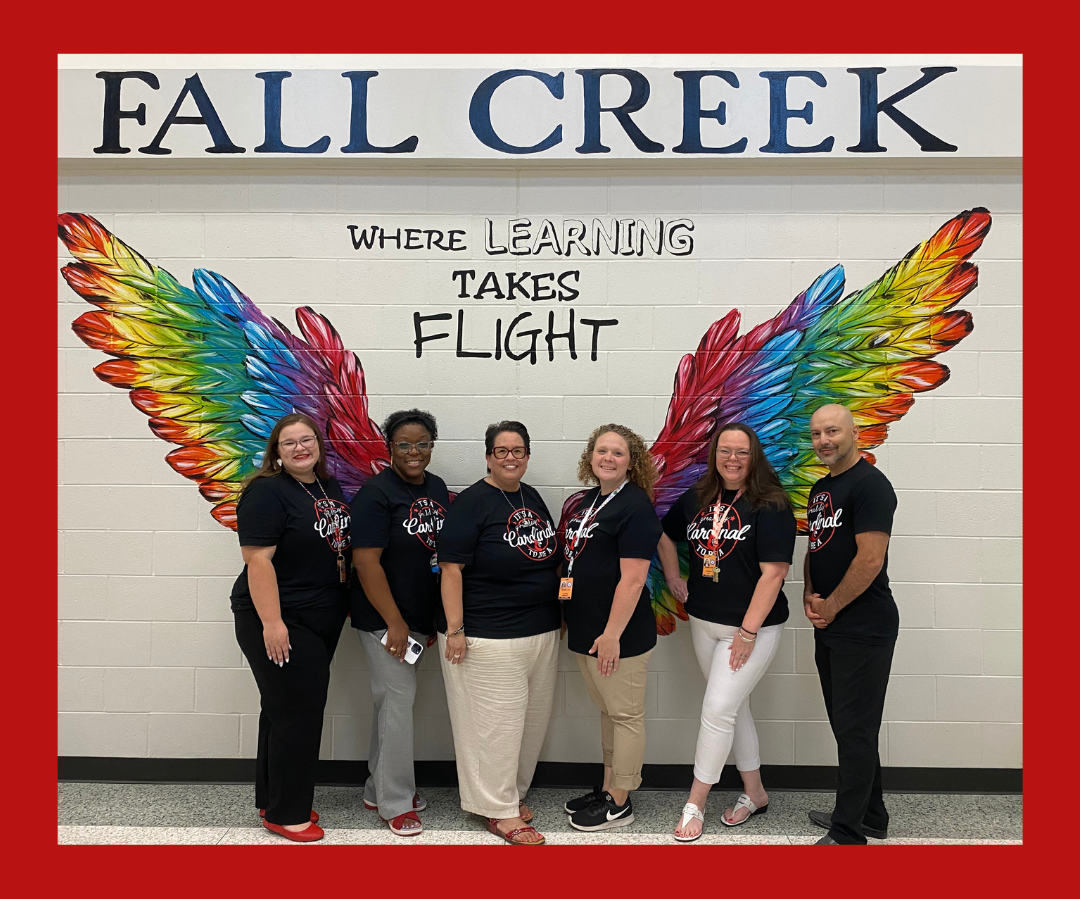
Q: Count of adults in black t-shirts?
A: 6